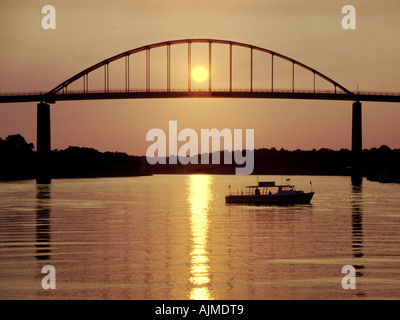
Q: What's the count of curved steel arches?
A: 1